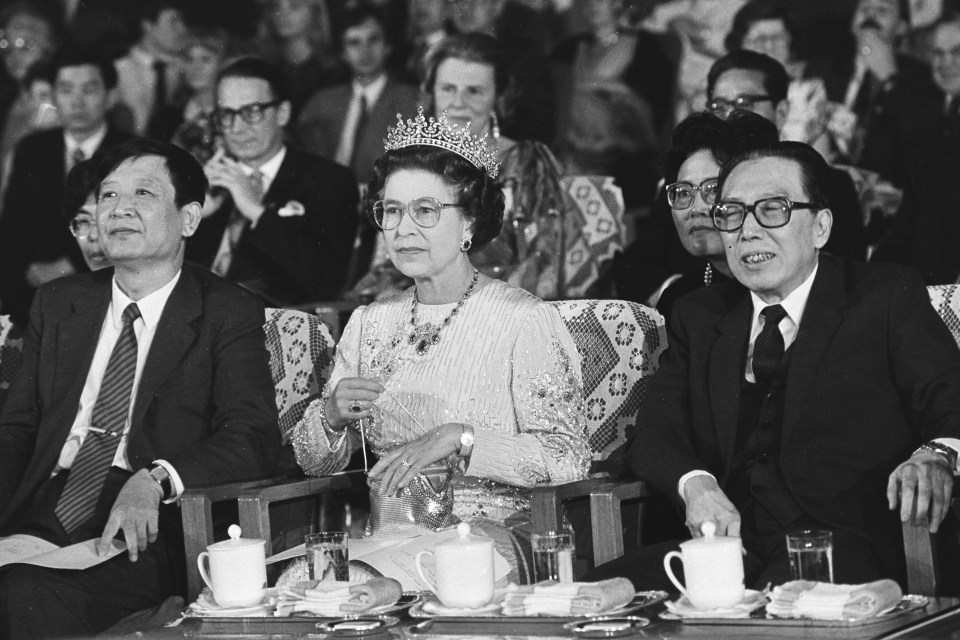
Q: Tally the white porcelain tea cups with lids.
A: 3